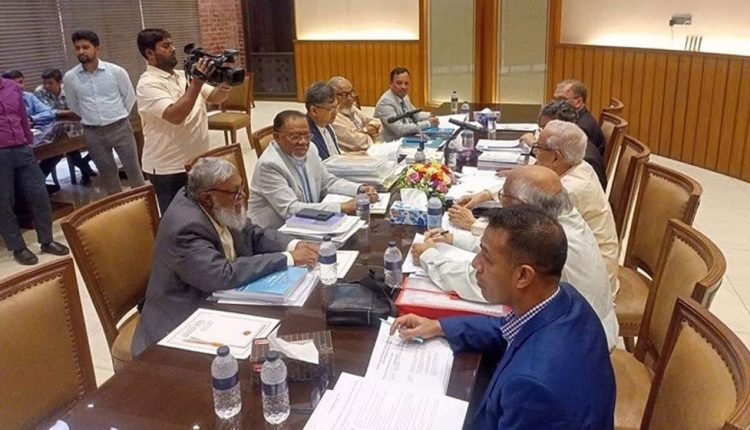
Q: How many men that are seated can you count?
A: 12